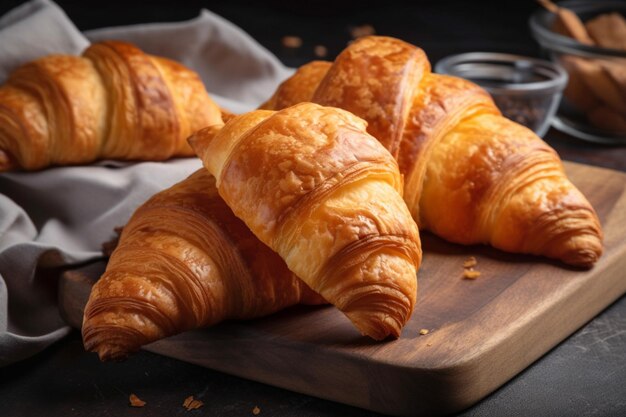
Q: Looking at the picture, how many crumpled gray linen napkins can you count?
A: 1